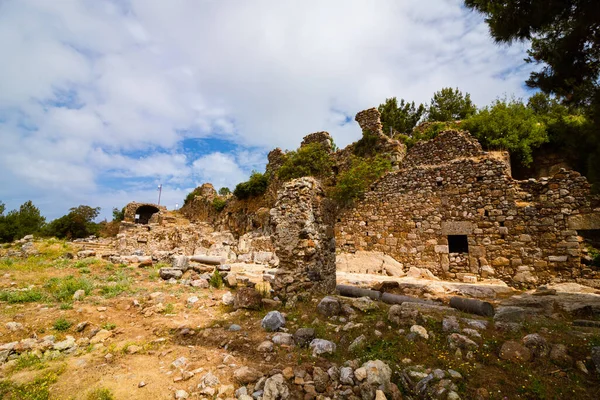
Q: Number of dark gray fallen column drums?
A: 3